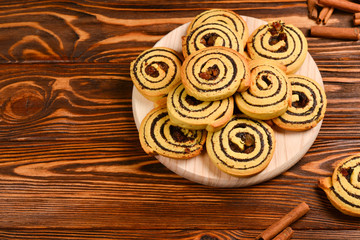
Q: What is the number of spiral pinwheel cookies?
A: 11